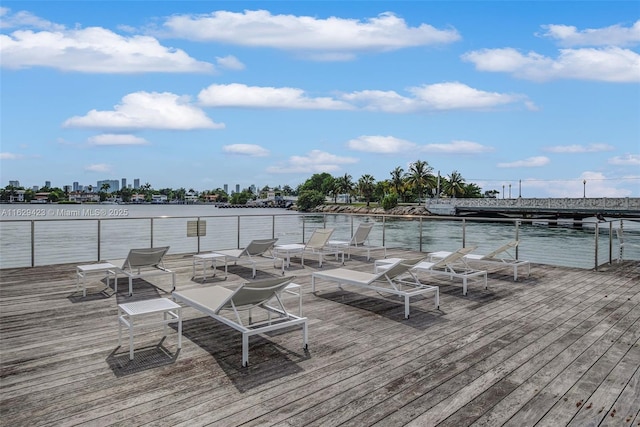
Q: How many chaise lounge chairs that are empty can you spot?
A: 8